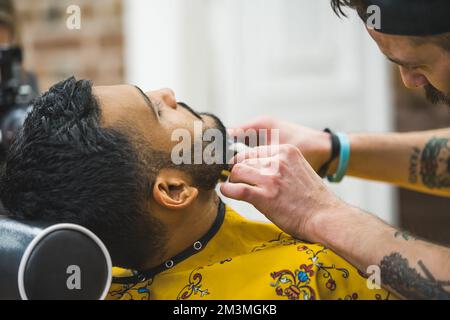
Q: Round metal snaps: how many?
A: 3